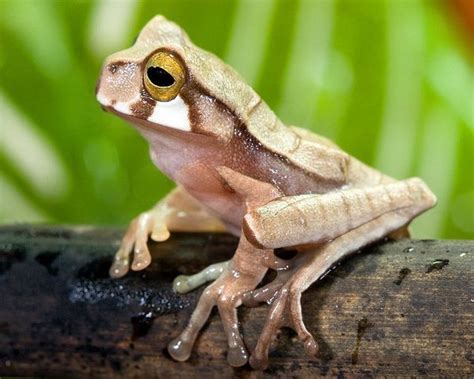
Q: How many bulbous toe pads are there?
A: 8